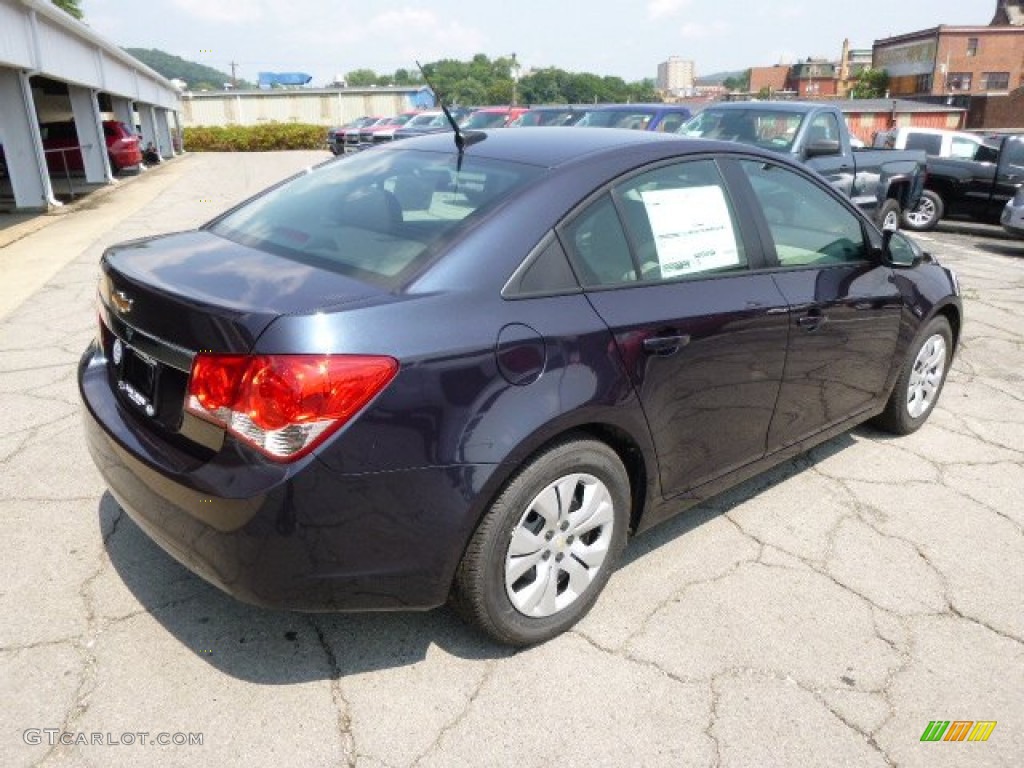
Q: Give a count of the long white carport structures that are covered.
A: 1